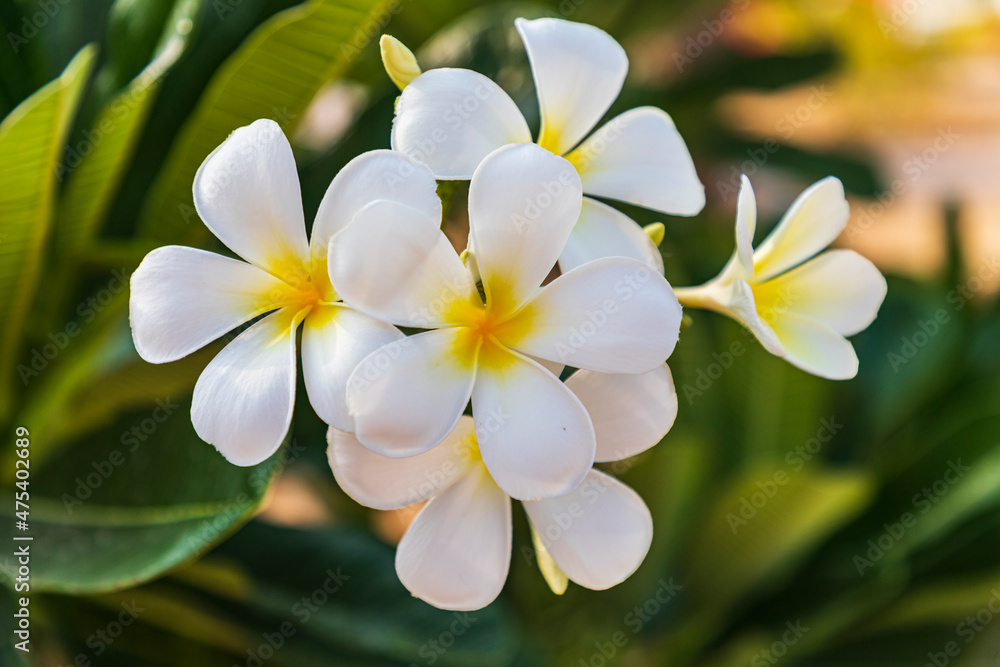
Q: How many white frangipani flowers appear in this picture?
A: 5